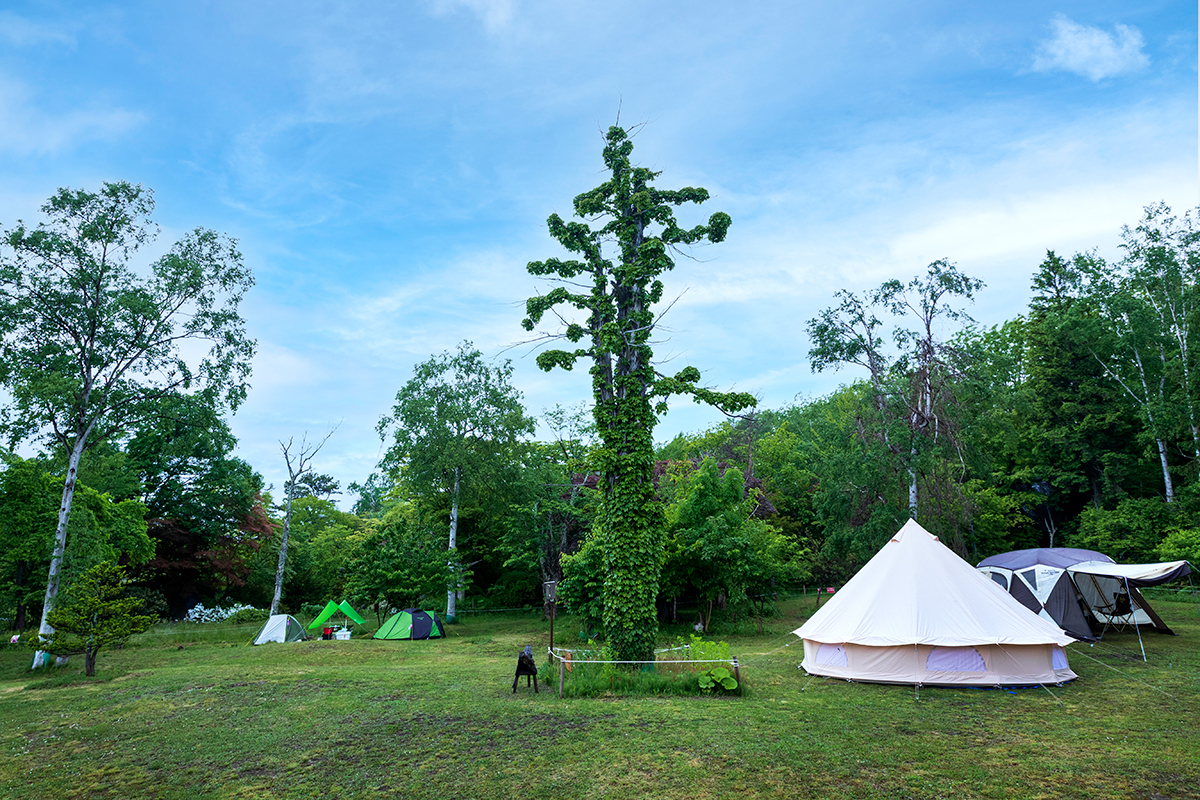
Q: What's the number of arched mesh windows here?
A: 3